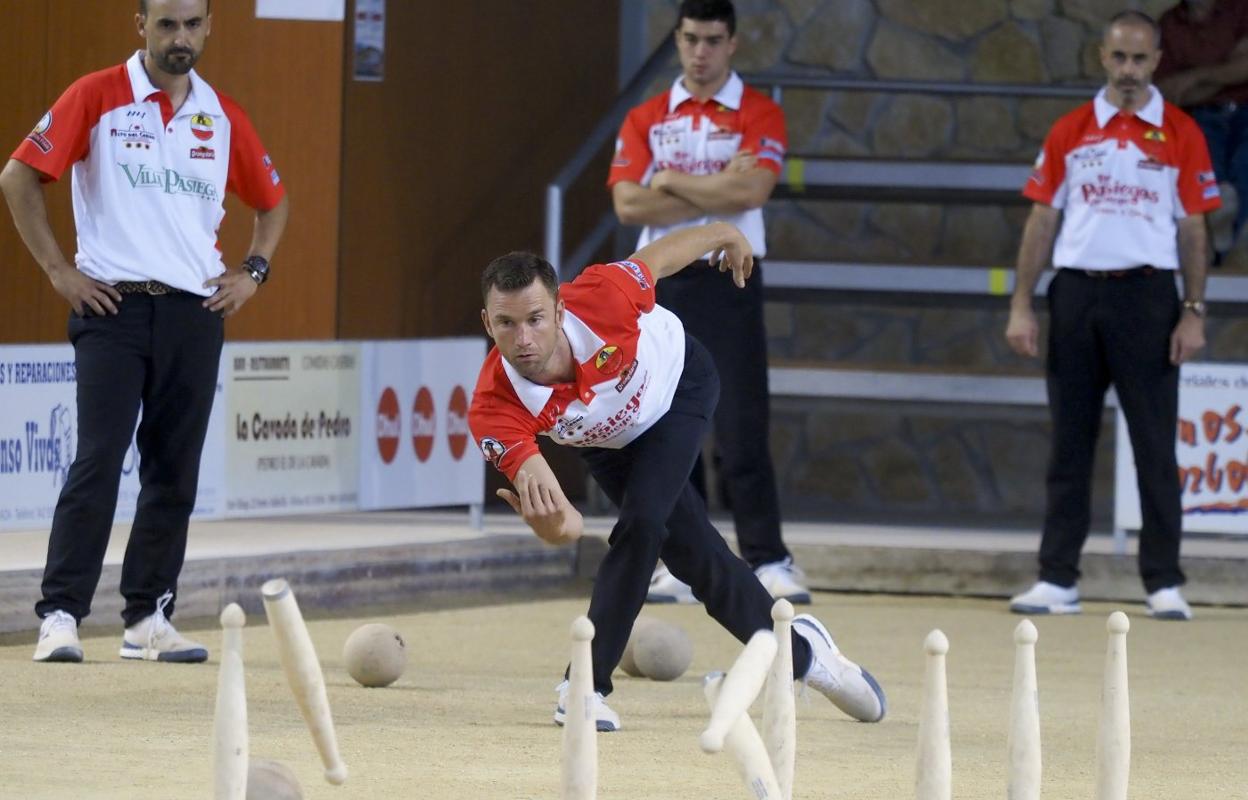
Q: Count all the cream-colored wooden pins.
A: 9